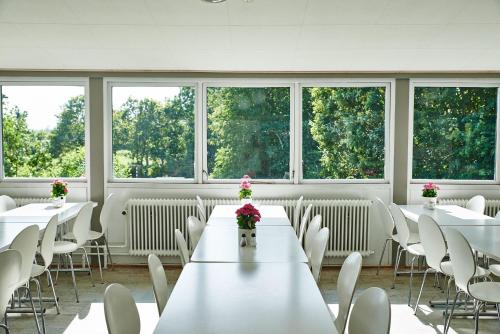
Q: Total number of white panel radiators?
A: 3